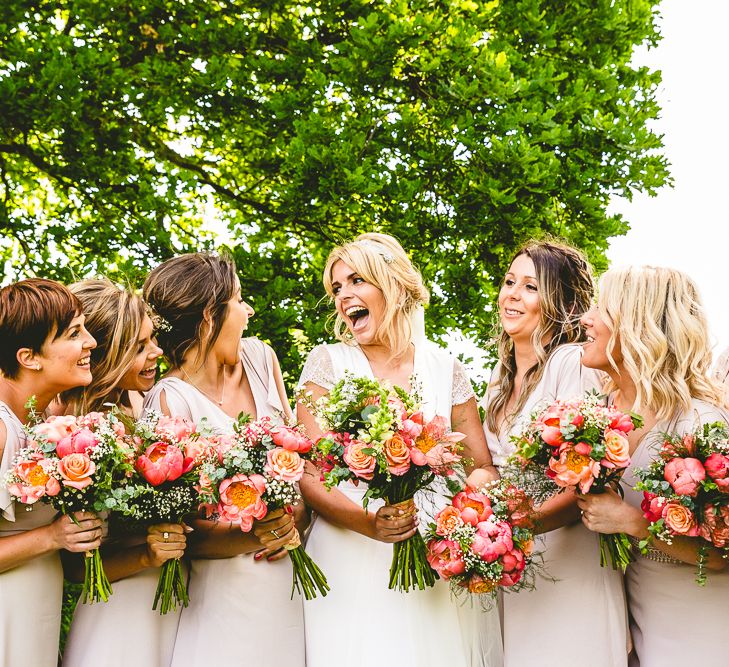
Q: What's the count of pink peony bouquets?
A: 7